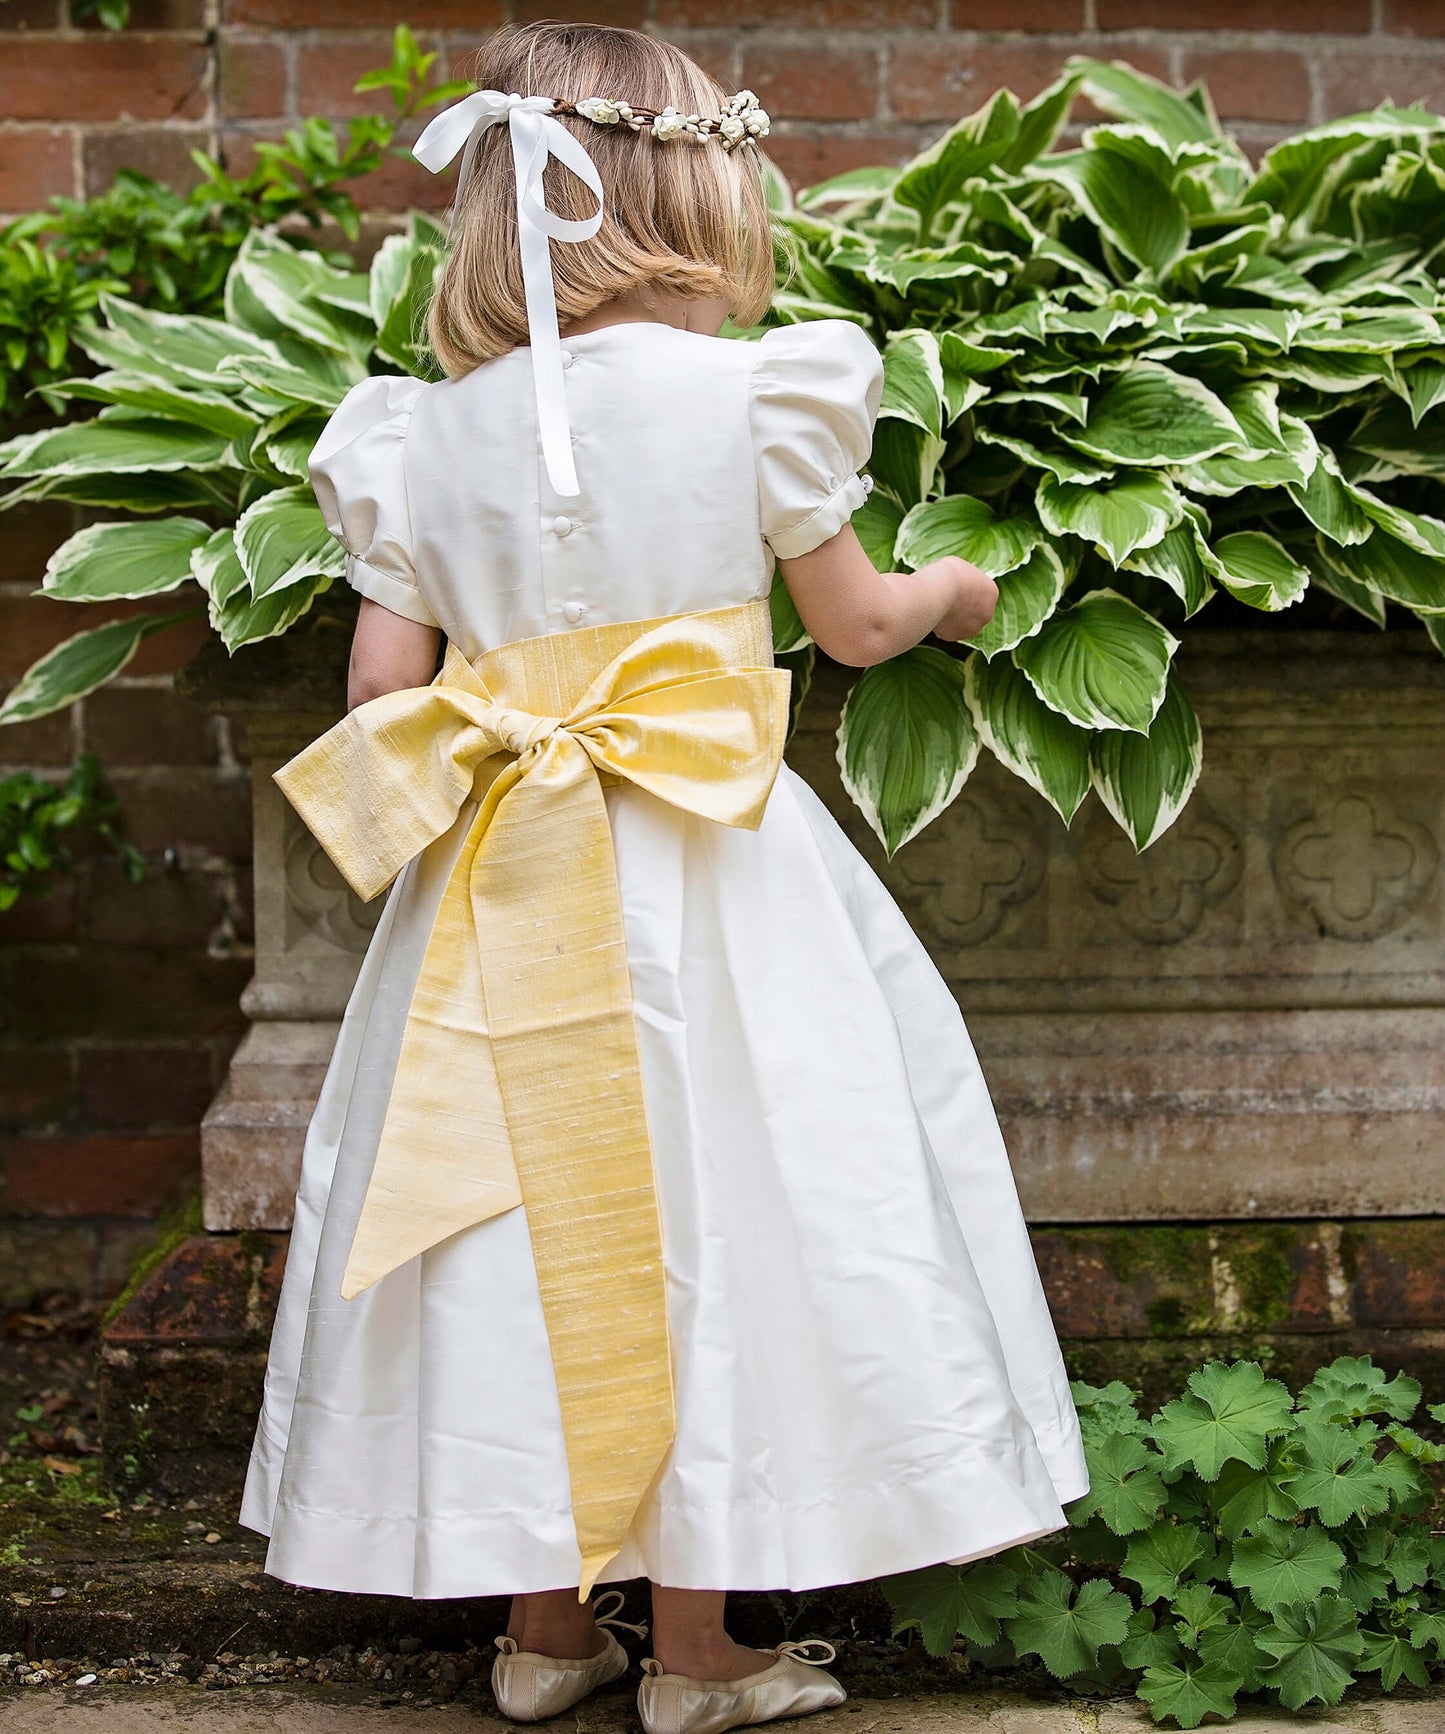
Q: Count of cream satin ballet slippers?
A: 2